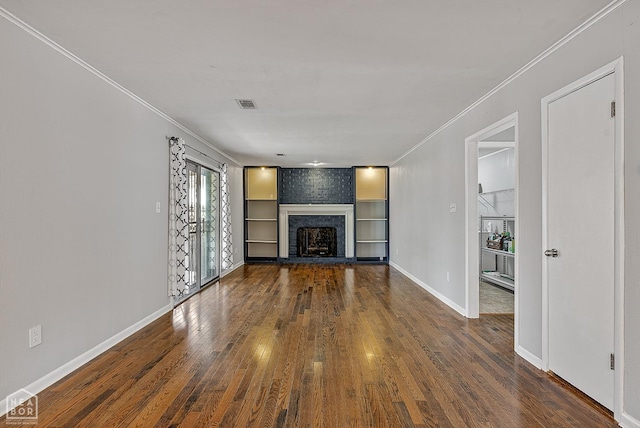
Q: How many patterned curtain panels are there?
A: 2